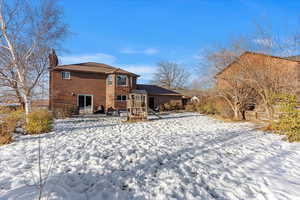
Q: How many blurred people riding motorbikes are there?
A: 0